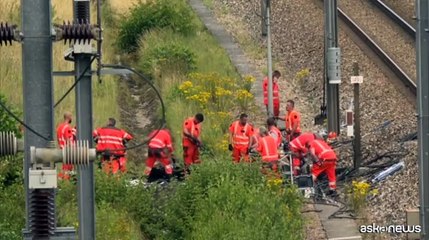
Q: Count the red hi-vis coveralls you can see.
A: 12